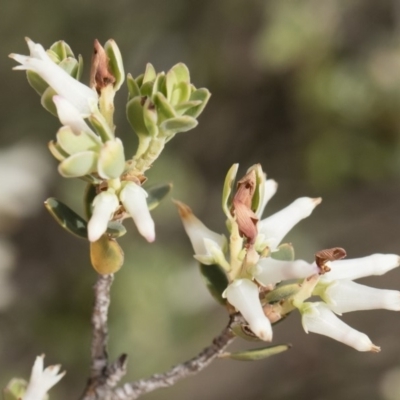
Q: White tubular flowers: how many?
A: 13